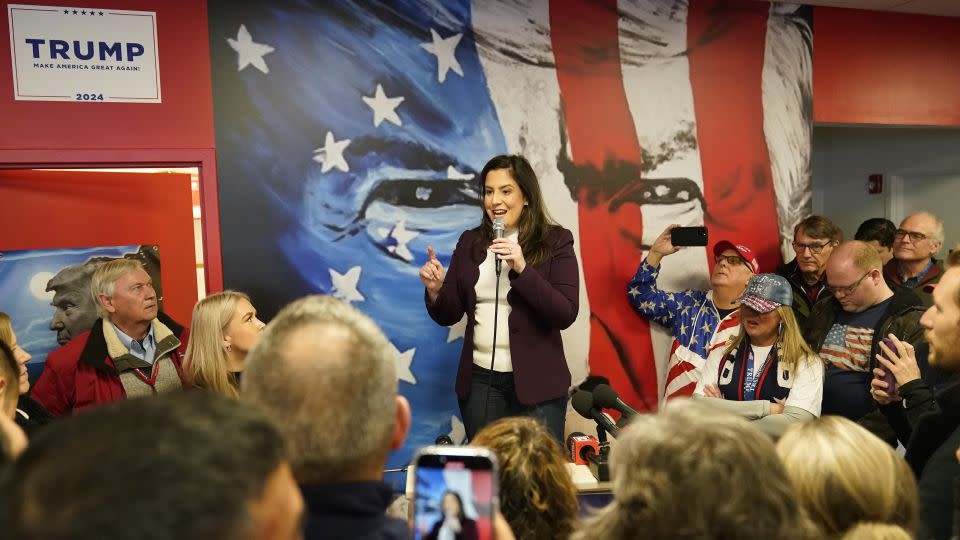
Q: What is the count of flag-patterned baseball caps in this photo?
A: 1